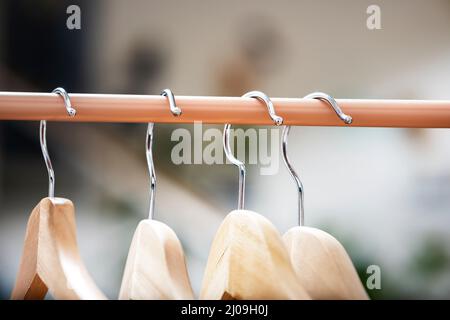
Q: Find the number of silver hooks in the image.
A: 4